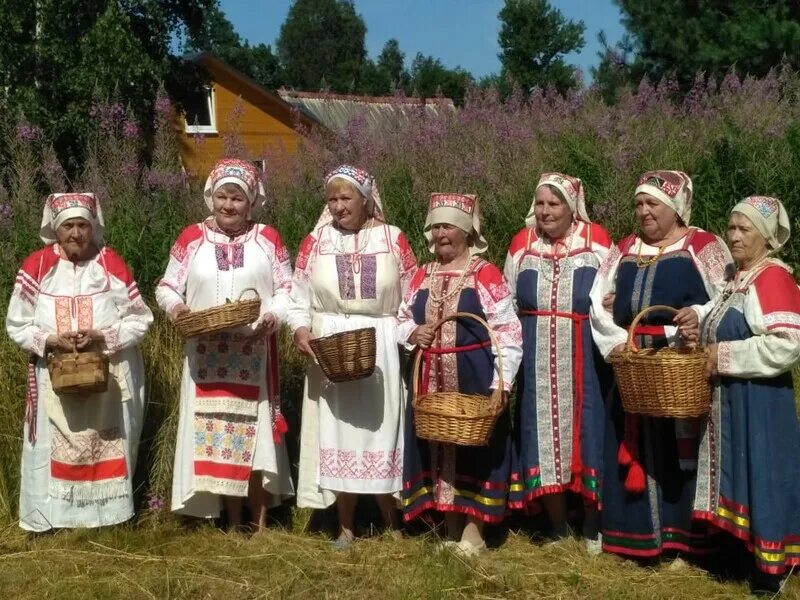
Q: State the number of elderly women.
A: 7